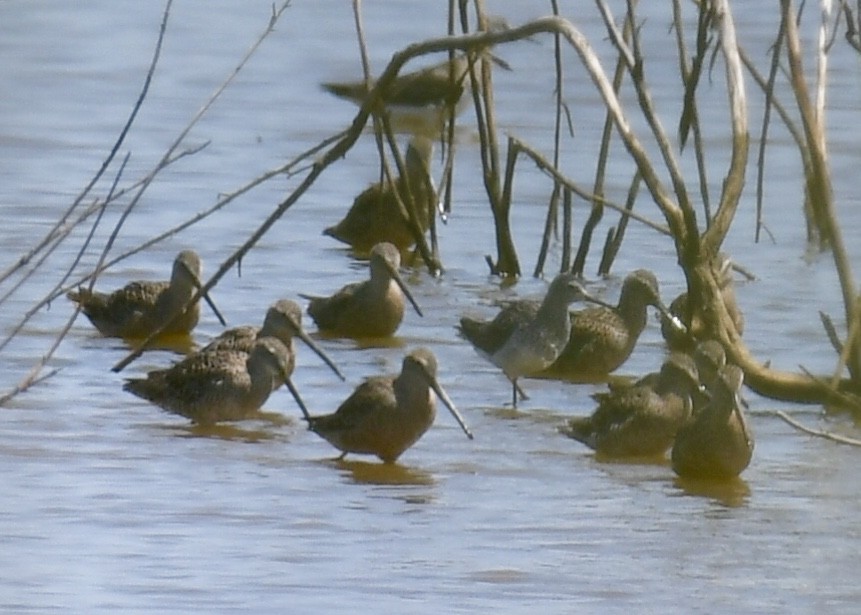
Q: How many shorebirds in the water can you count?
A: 13